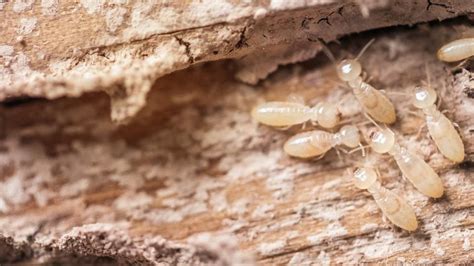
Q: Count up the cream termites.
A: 7